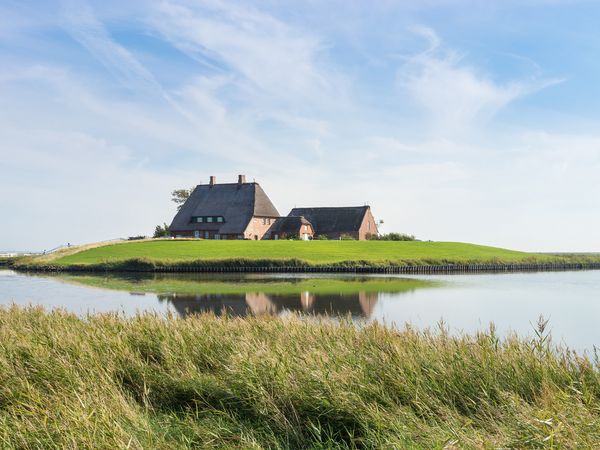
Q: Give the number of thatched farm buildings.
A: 3